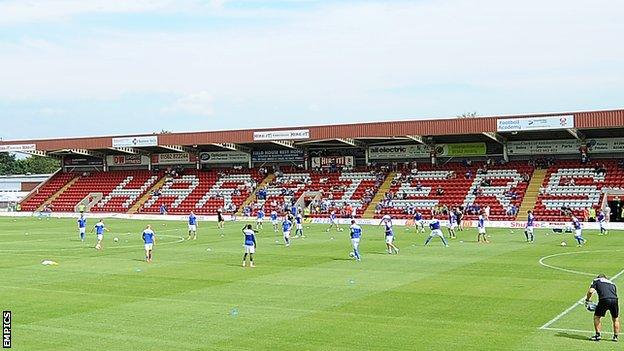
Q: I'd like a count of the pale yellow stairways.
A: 5